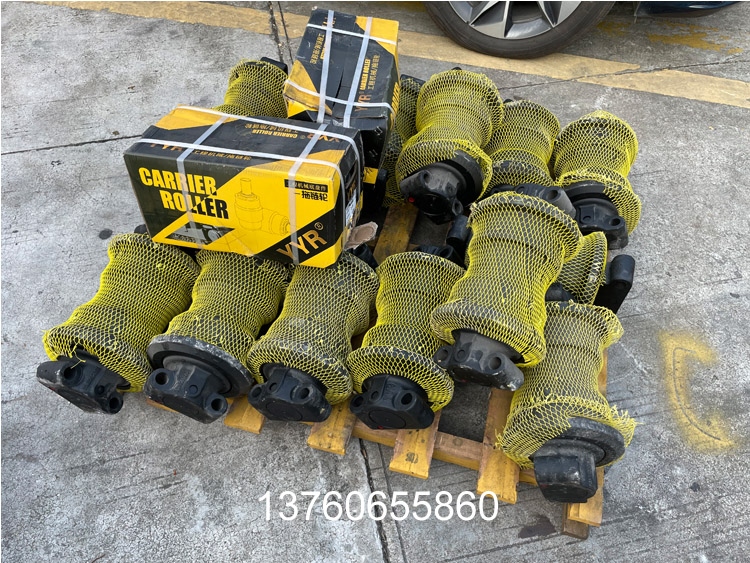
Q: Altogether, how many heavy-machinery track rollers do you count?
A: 12